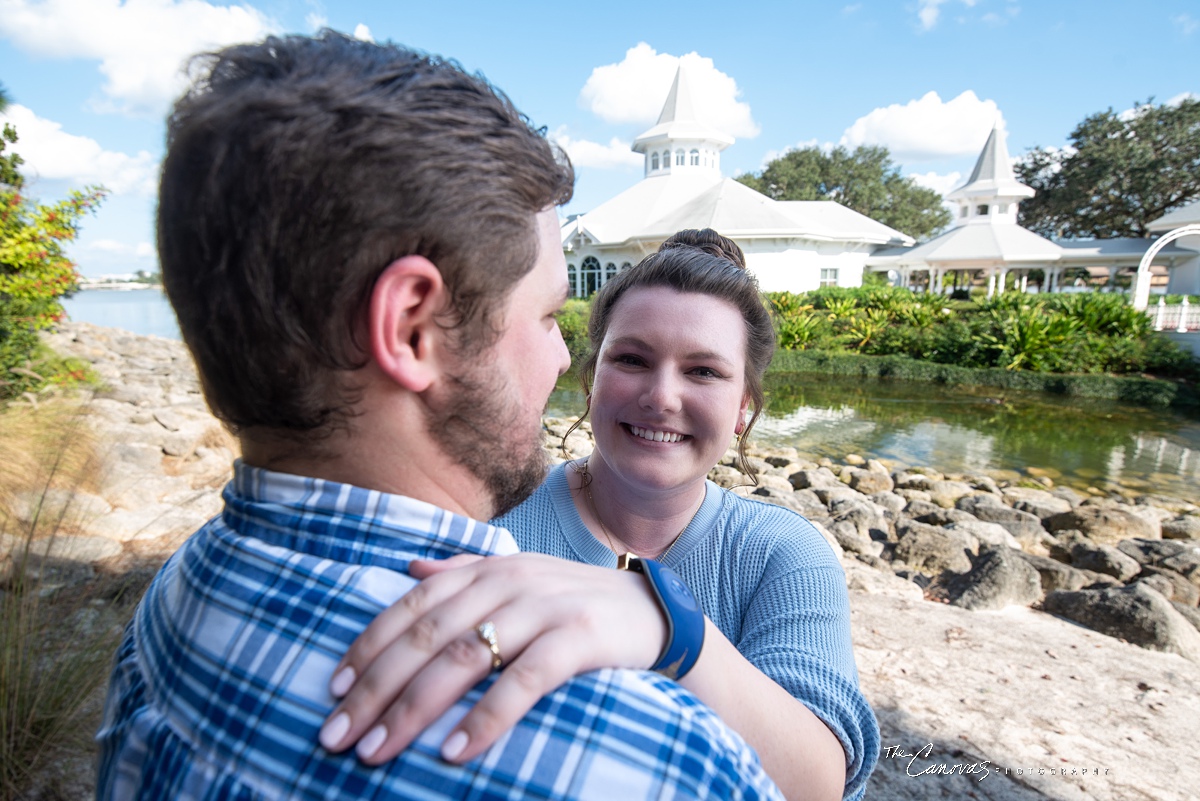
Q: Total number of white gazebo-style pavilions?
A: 2